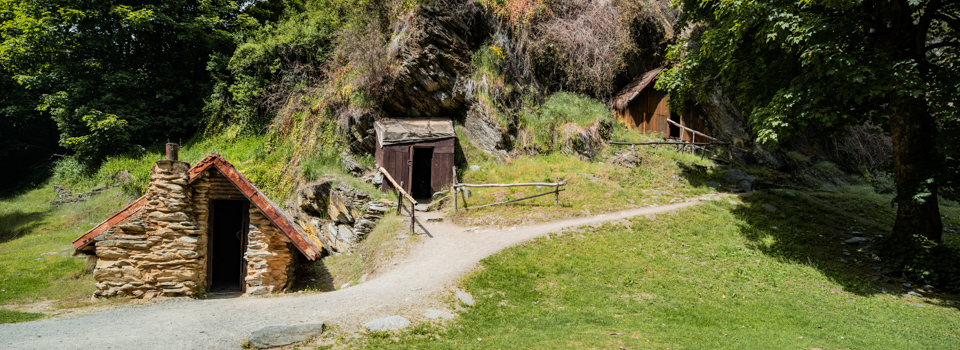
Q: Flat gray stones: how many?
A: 4